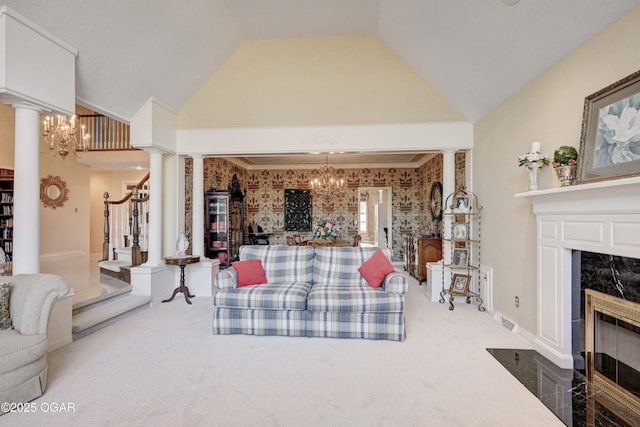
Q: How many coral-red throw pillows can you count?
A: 2